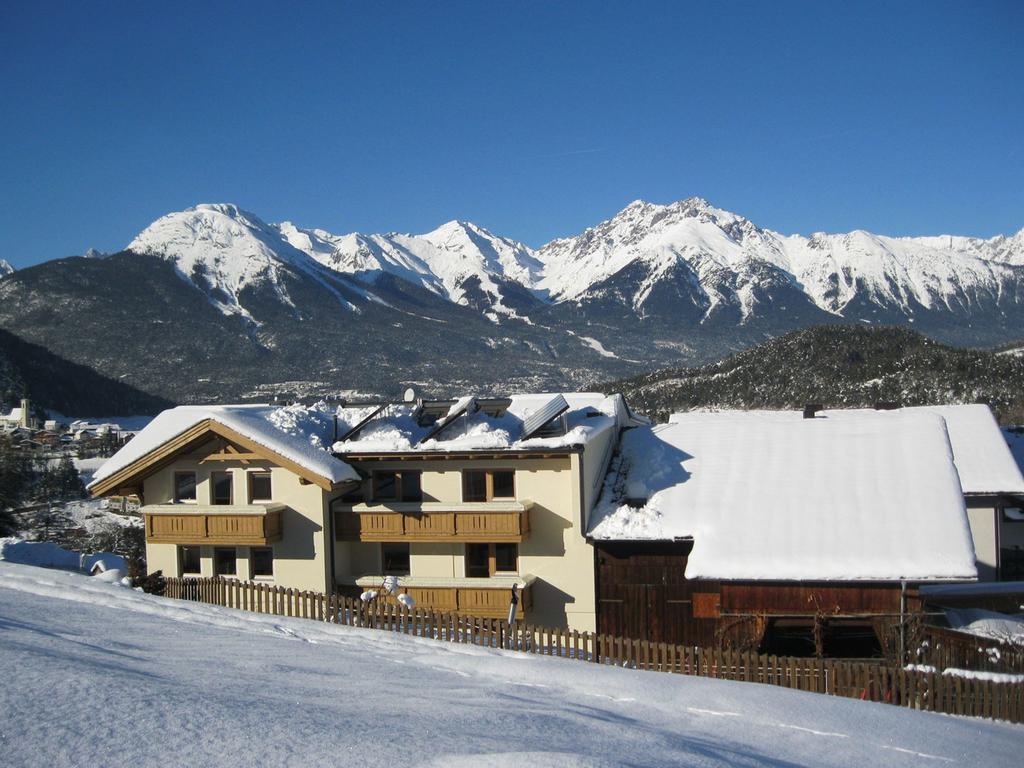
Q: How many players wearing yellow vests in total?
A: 0